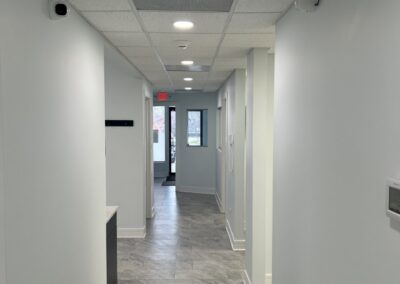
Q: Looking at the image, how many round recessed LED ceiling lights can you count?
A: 4